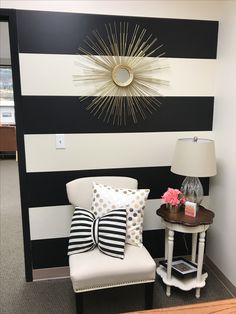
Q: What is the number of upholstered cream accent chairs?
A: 1